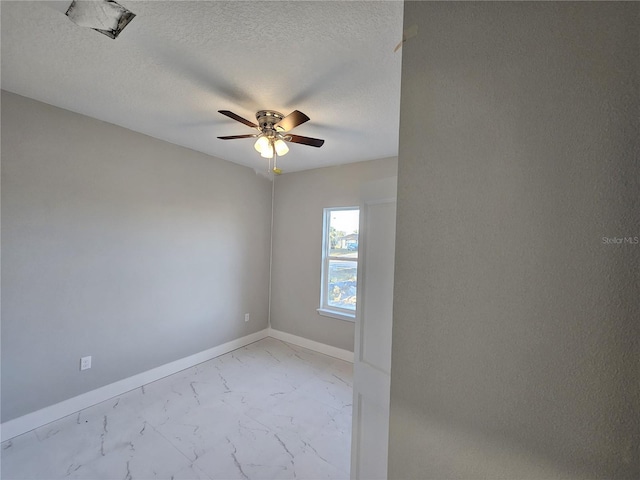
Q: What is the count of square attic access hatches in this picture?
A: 1